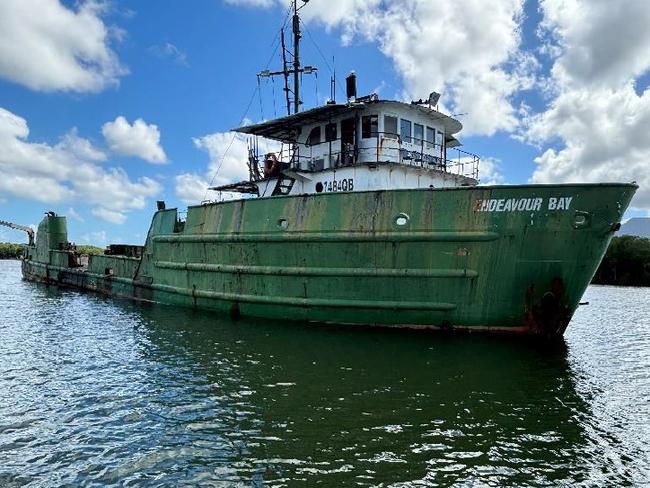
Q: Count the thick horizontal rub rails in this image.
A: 3